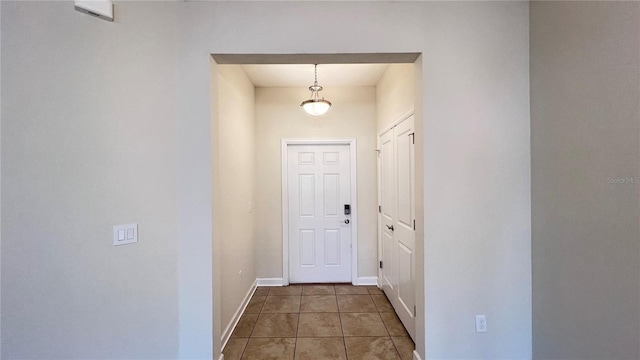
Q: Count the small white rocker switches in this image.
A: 2